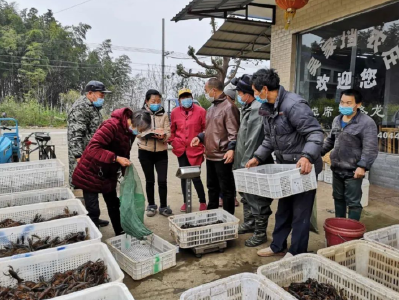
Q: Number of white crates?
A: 13